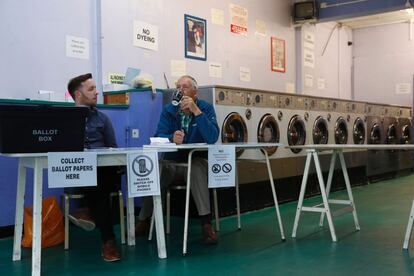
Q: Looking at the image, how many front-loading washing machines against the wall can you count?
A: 9